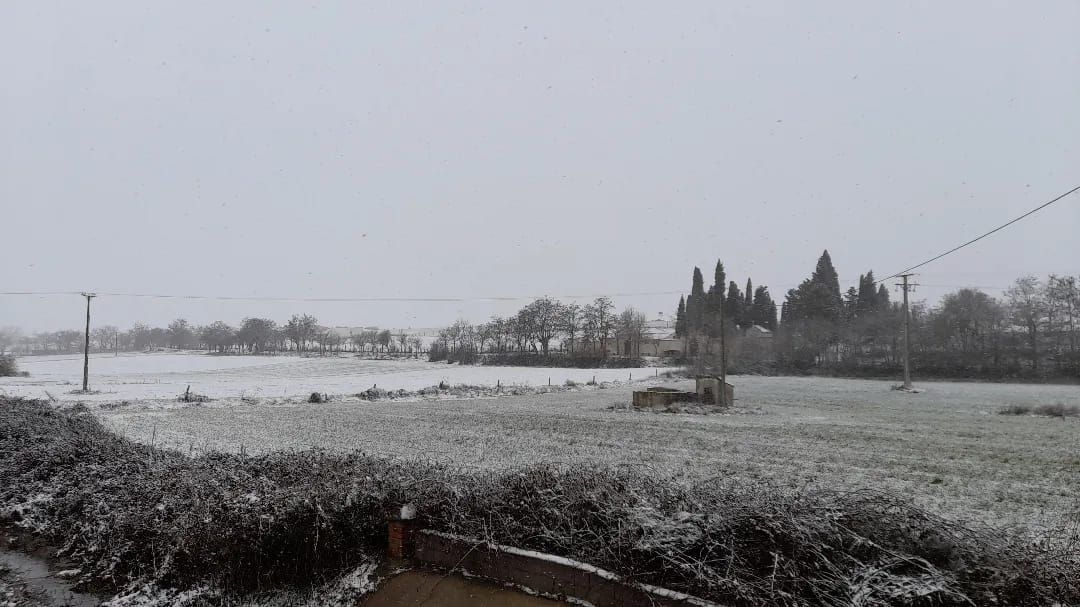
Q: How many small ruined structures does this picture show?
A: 1